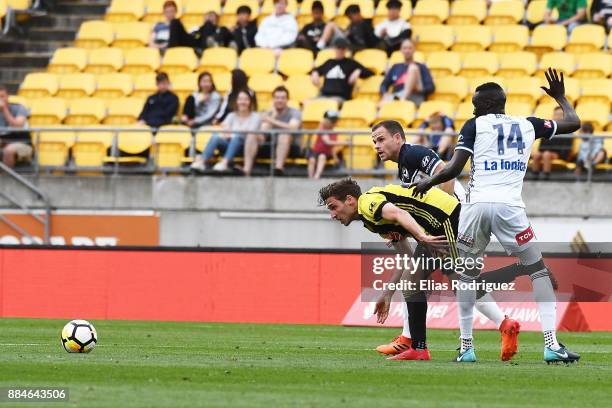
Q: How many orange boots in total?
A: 2